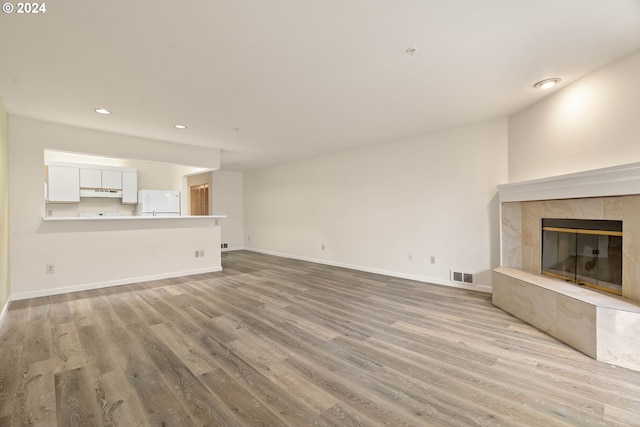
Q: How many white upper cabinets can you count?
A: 4